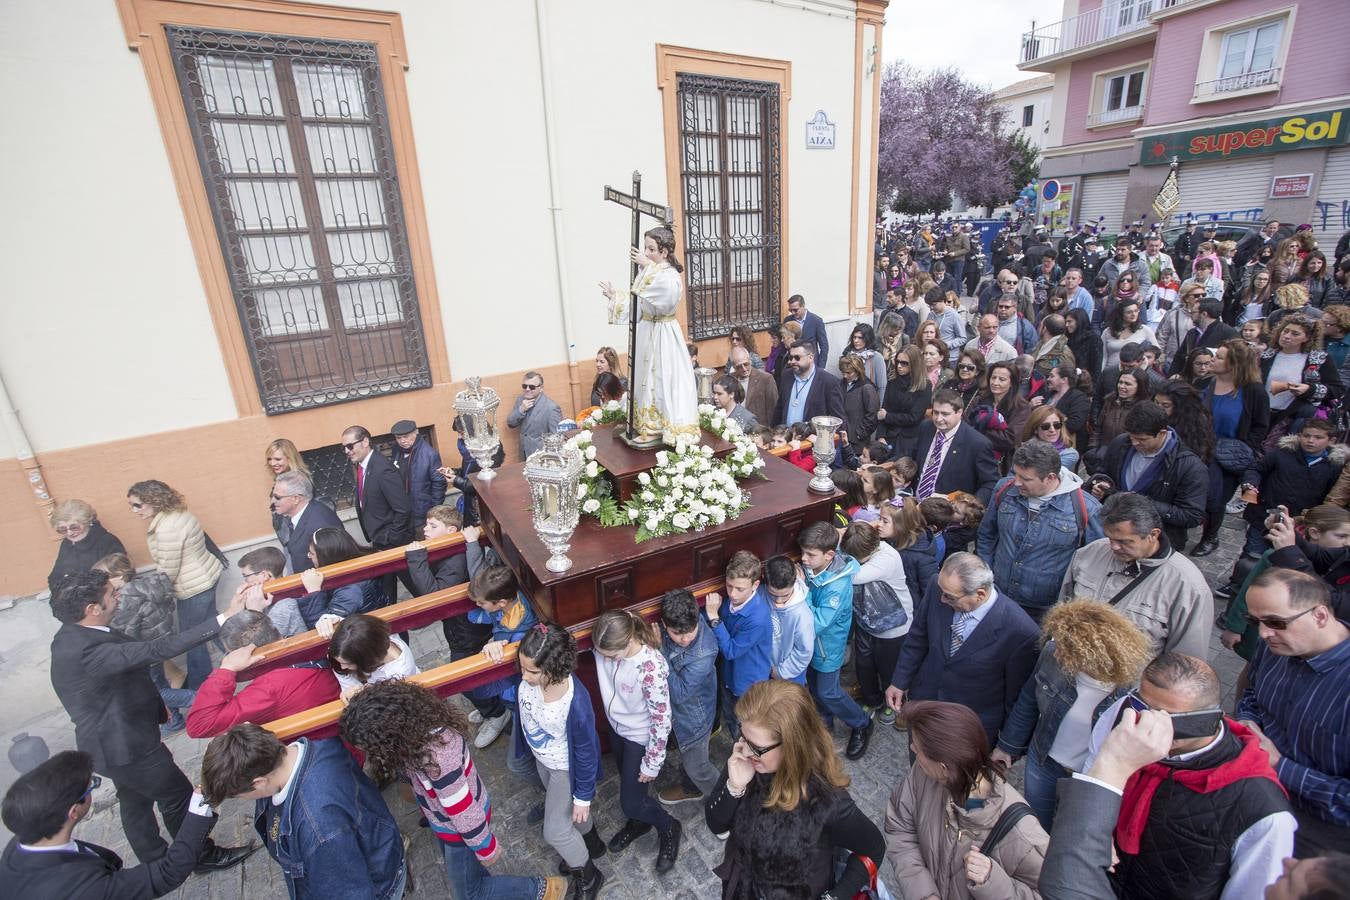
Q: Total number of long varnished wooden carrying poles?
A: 3